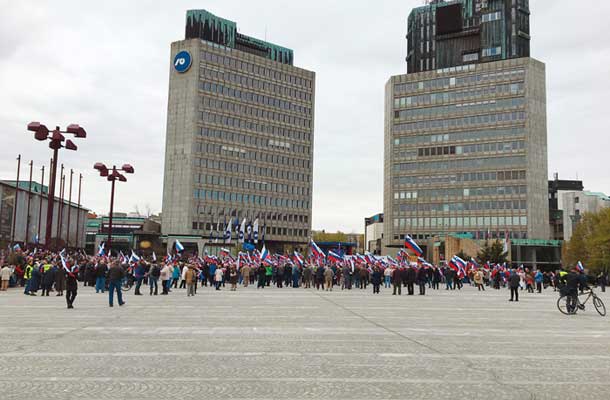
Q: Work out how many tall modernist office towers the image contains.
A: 2